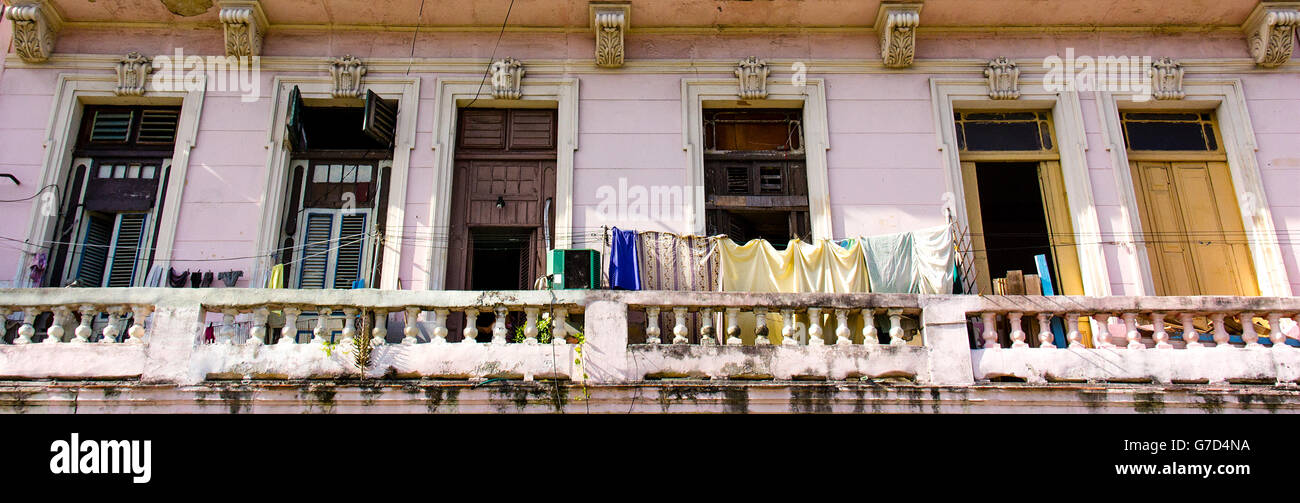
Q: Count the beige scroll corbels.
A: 5